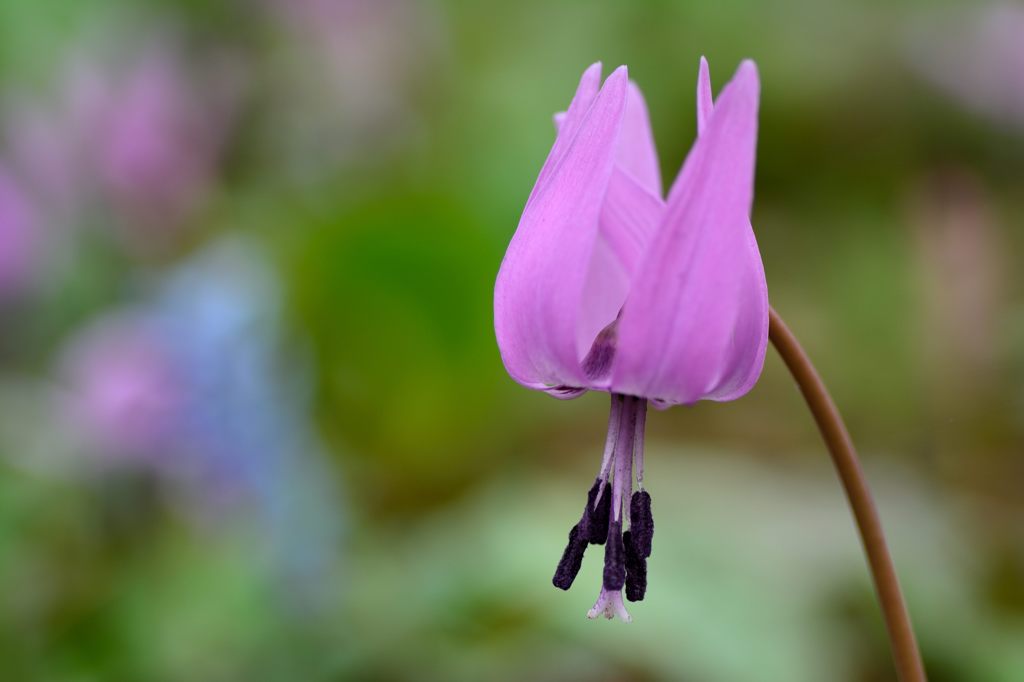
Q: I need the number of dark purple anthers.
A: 5